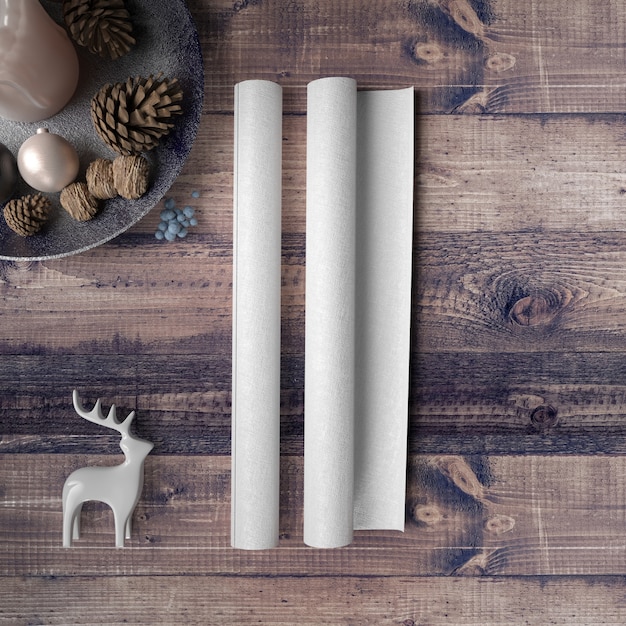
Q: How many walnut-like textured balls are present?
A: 3